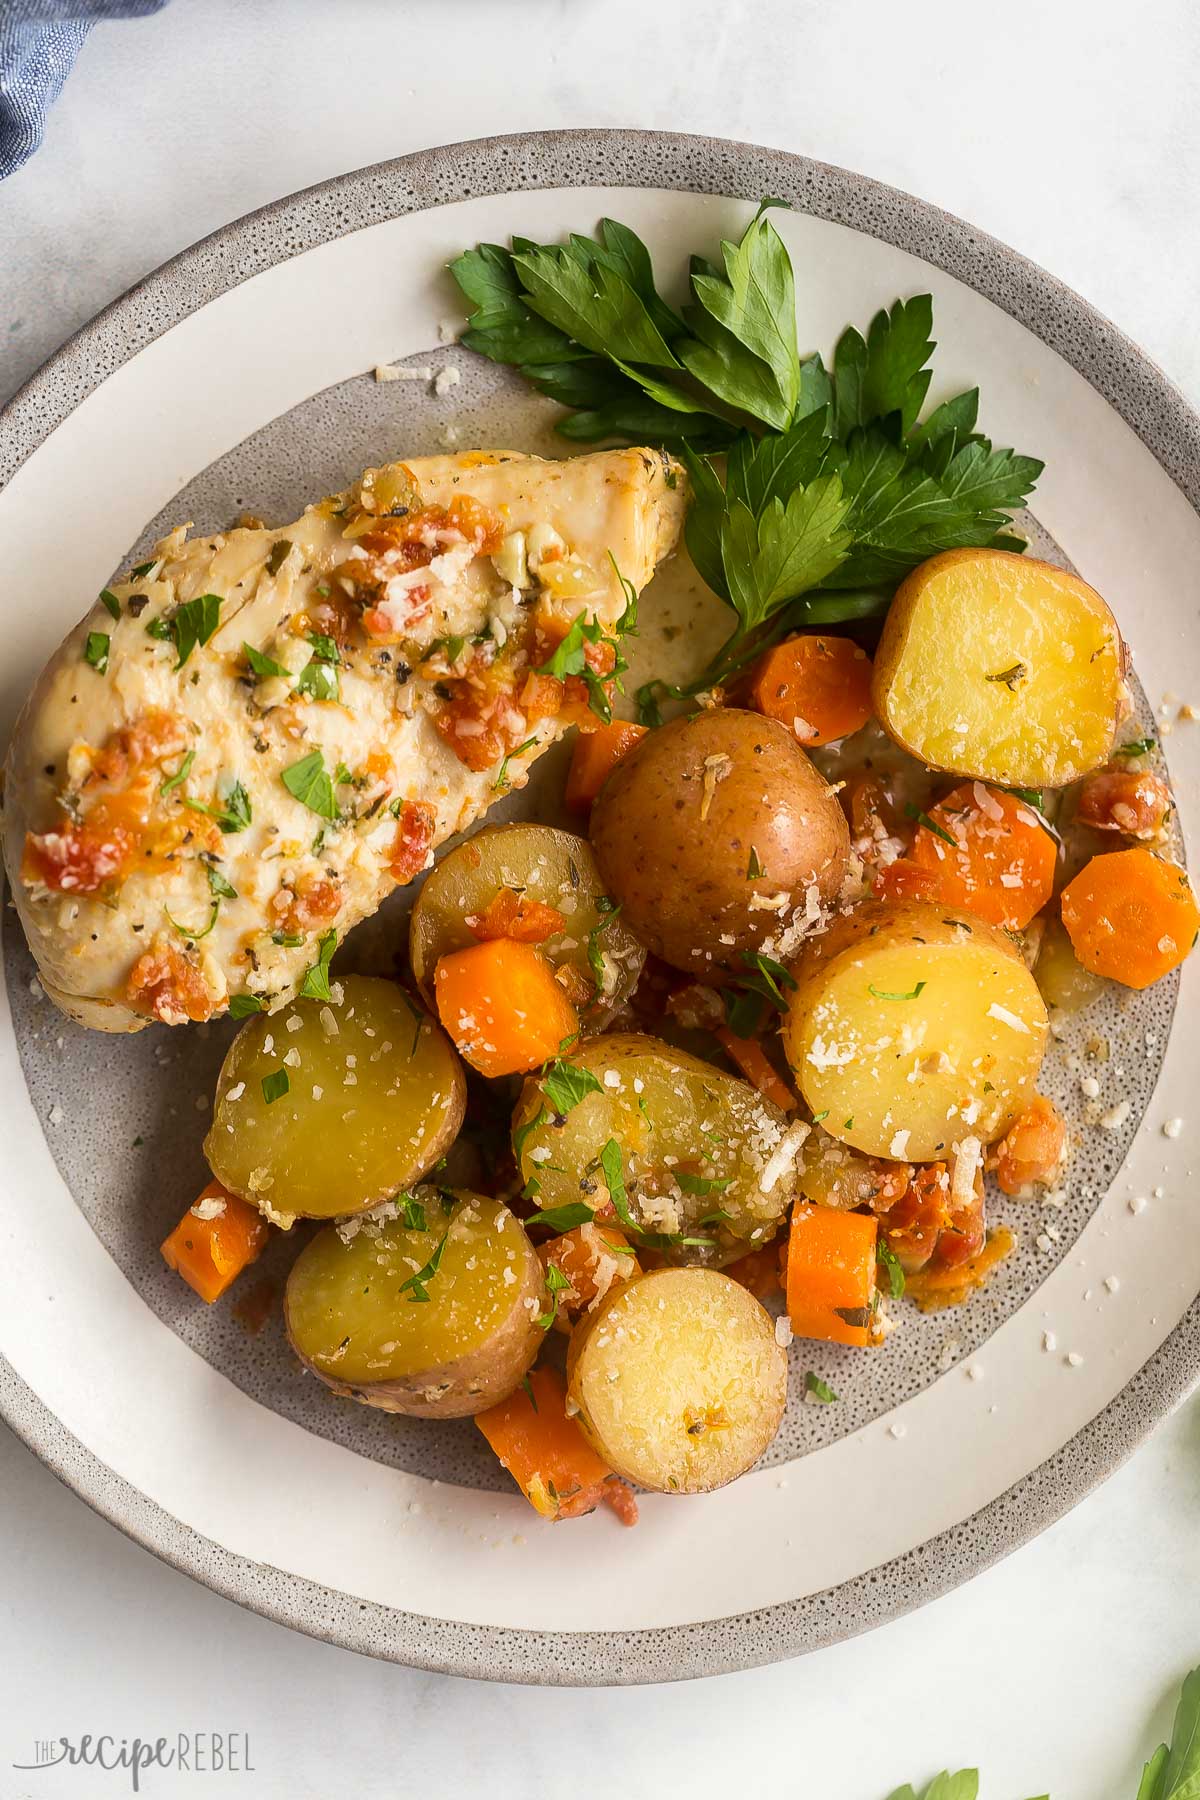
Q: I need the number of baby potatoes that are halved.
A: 7